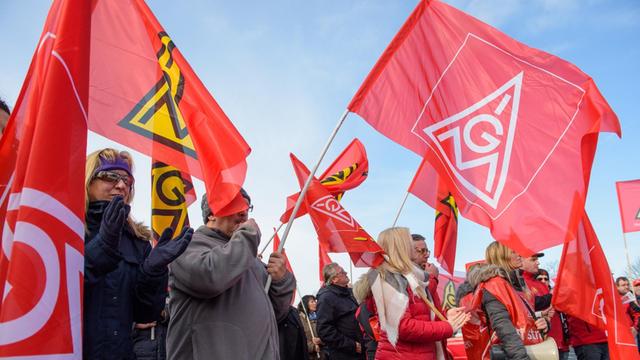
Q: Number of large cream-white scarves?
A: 1